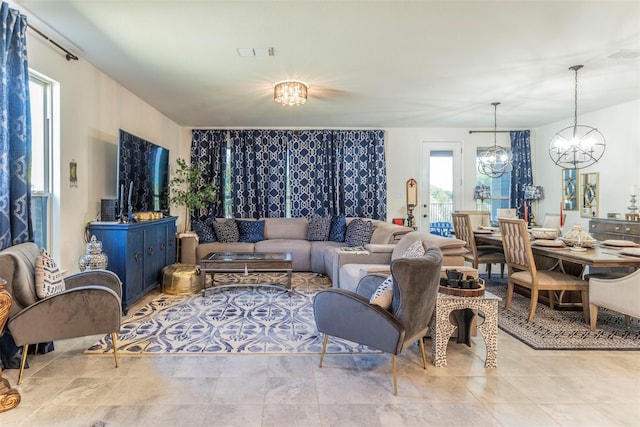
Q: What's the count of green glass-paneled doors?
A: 0